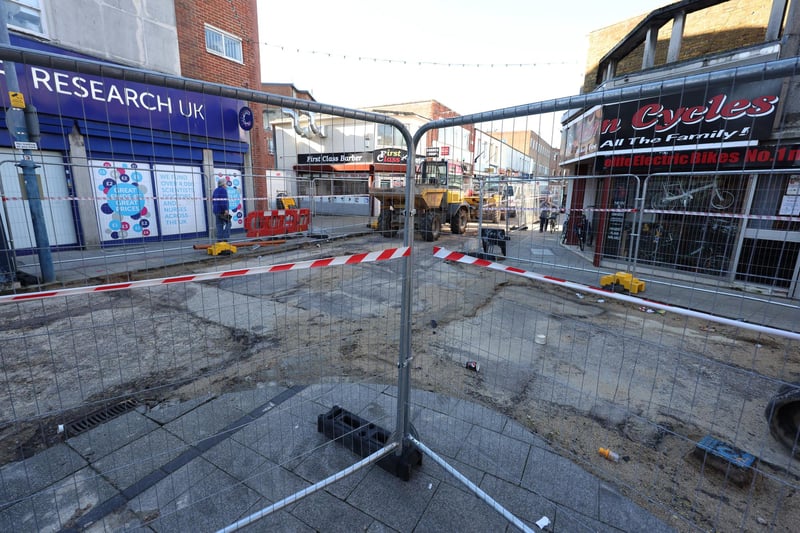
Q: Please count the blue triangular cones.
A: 0